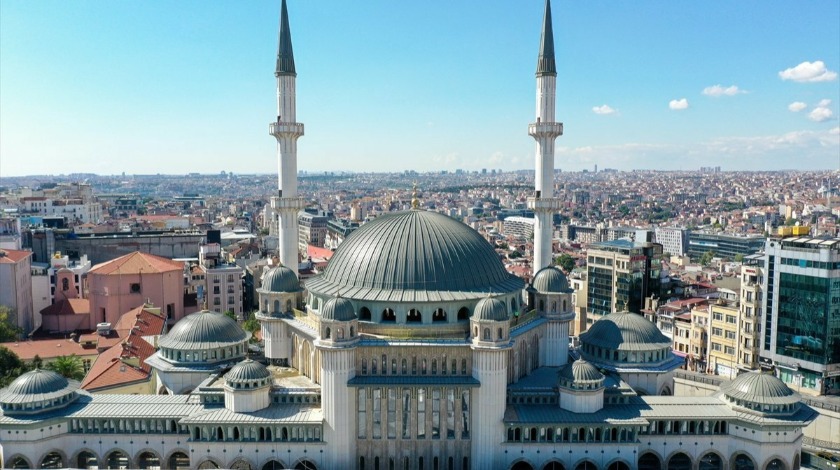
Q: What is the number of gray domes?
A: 11